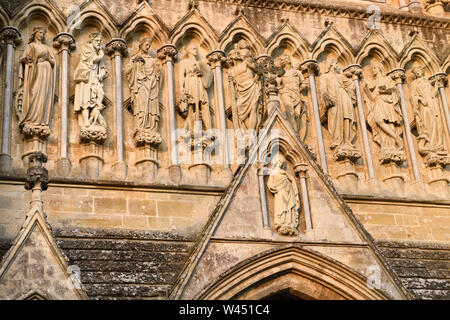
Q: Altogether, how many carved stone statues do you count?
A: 10